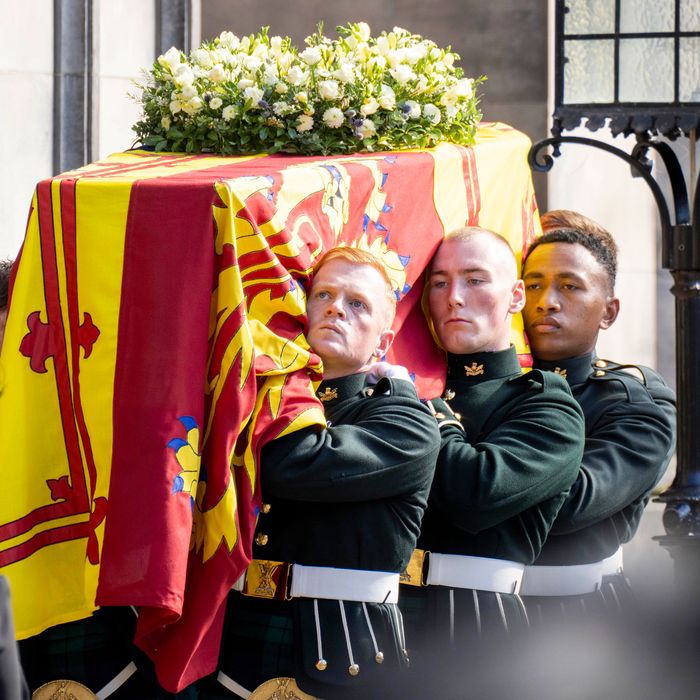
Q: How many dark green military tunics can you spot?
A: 3